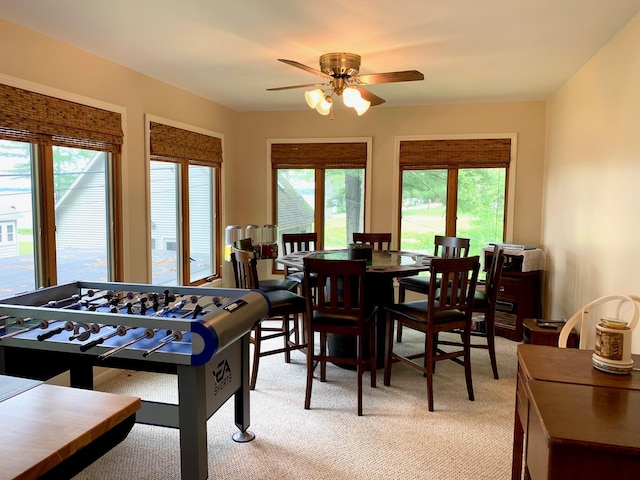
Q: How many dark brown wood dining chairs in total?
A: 8